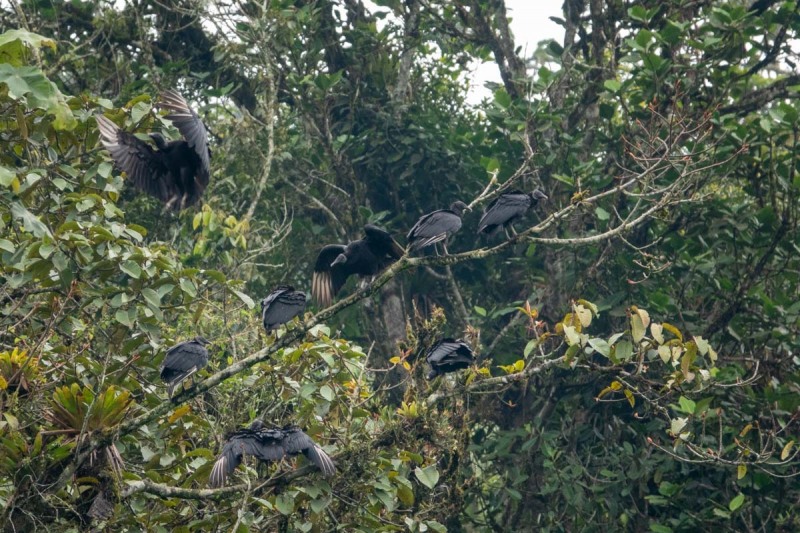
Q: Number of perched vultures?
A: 7